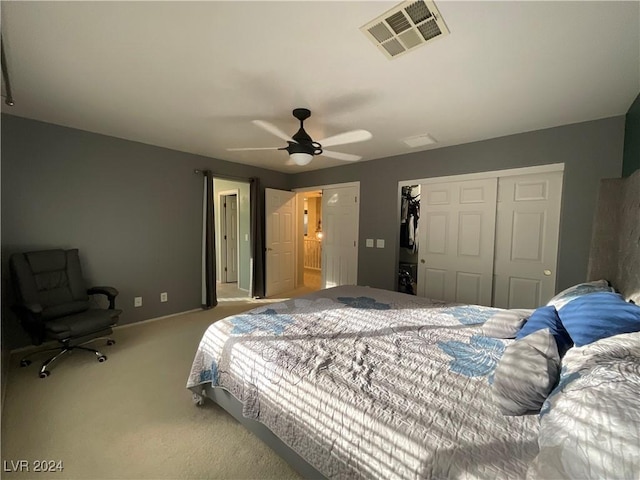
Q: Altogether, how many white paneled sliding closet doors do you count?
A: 2